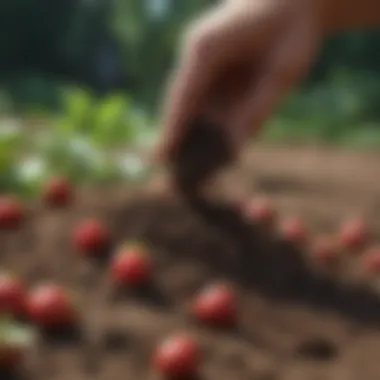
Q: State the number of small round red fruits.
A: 13